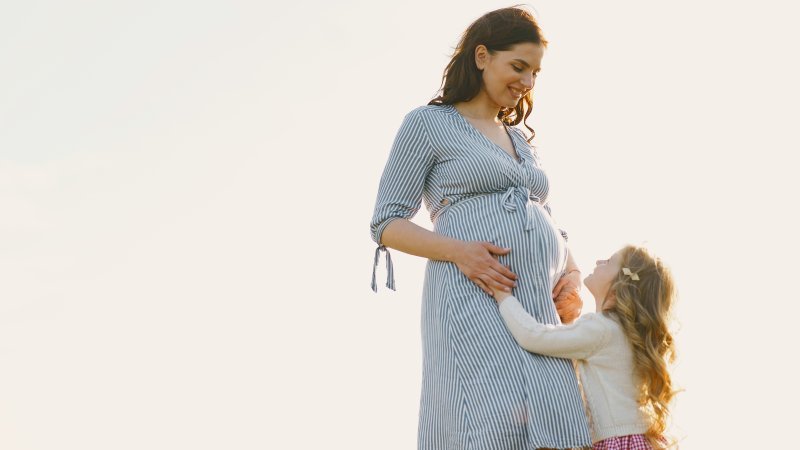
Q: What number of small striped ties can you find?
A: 2